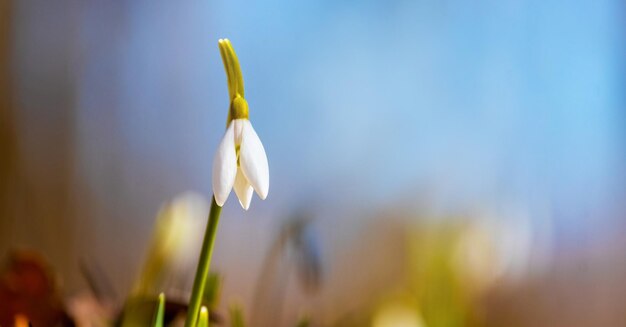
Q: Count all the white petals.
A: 3